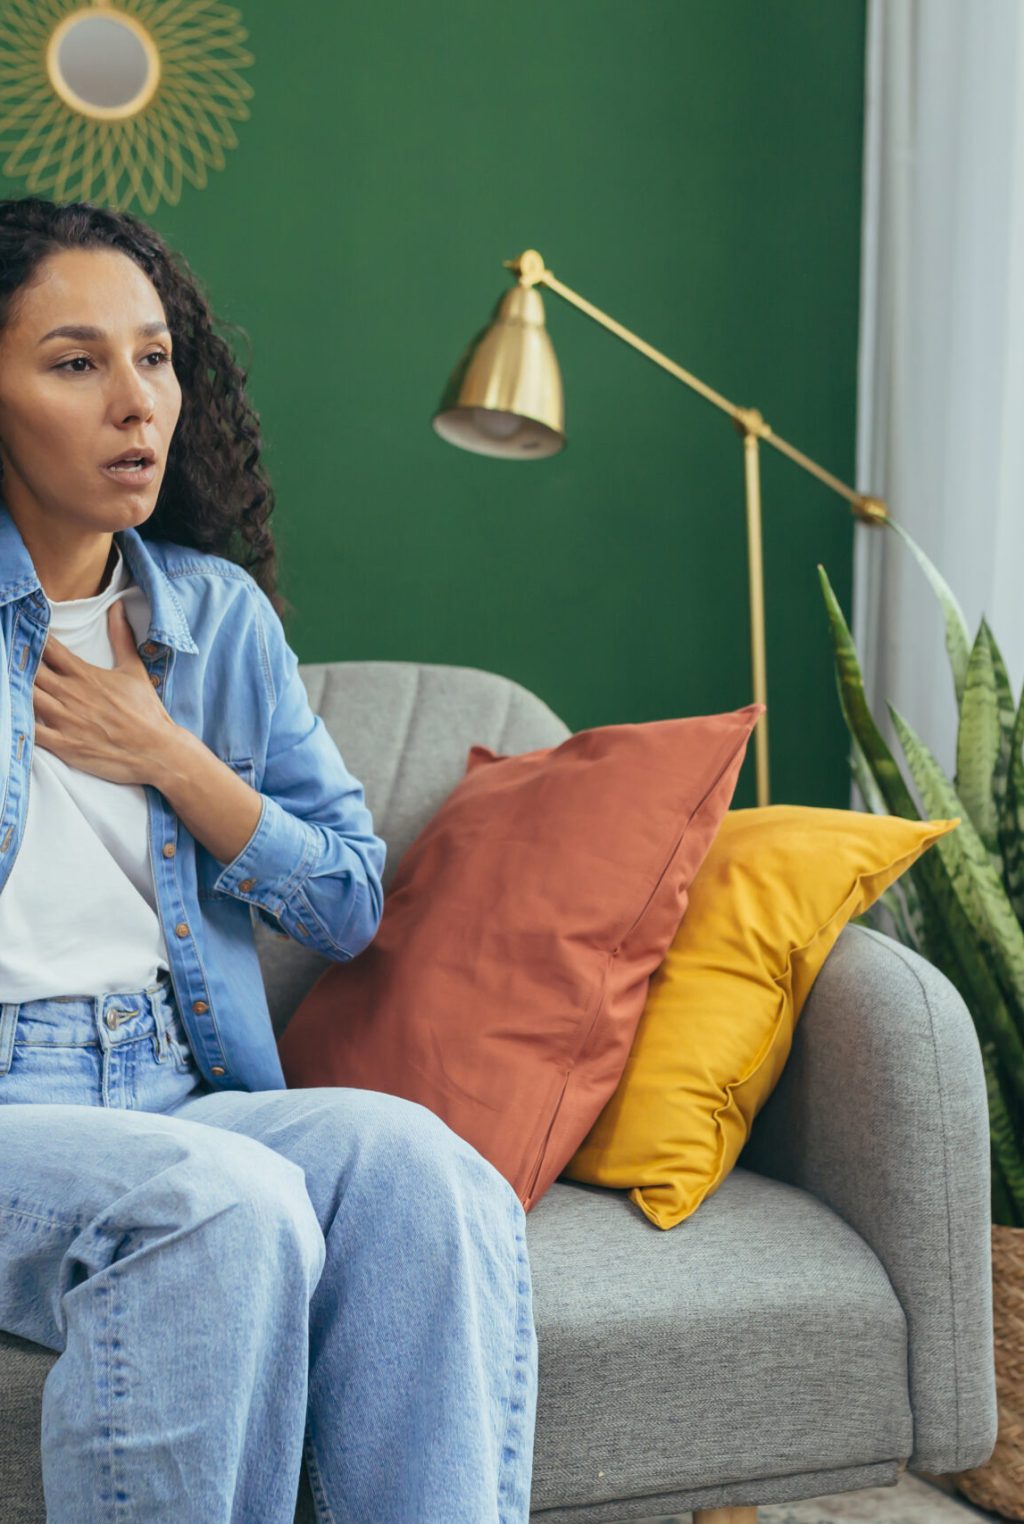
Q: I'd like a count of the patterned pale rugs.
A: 1